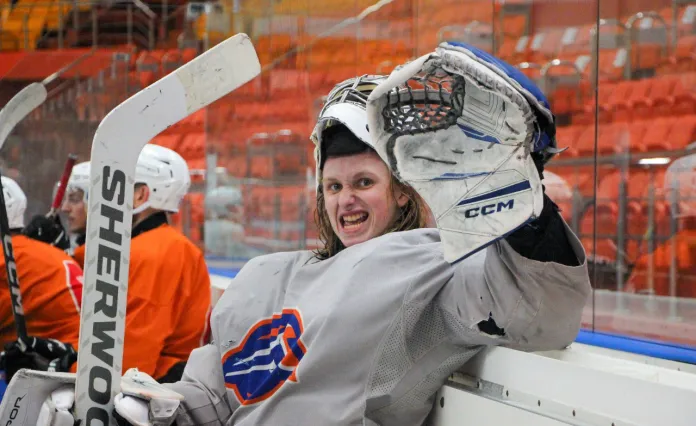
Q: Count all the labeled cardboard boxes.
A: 0